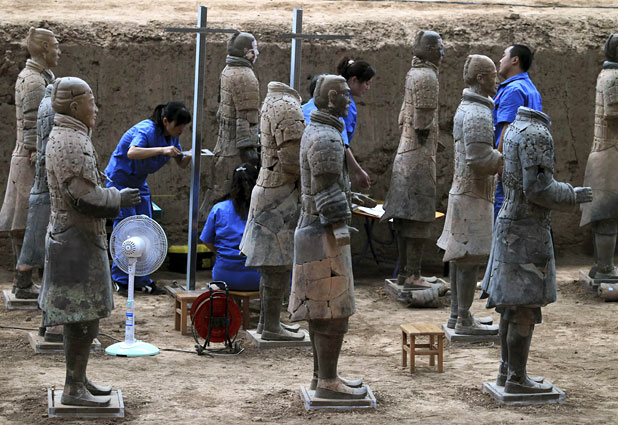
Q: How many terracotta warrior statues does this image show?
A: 10